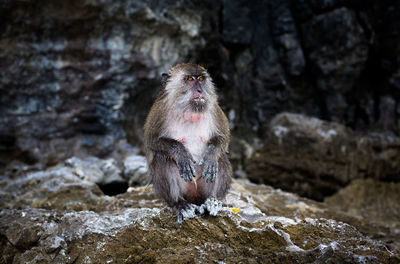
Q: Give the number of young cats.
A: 0